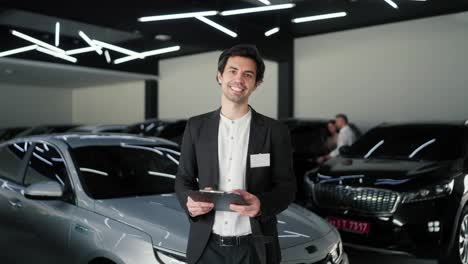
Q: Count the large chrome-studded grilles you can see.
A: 1